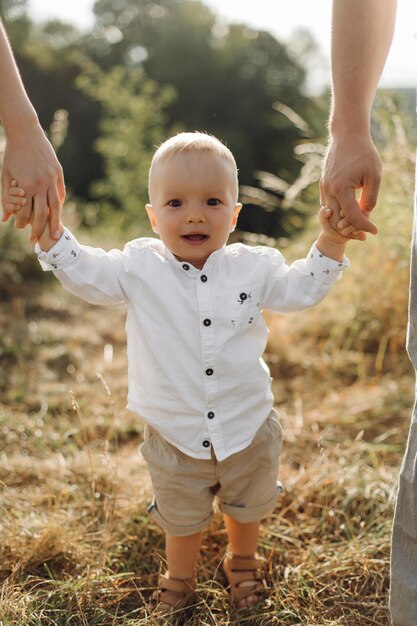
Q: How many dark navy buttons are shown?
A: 7